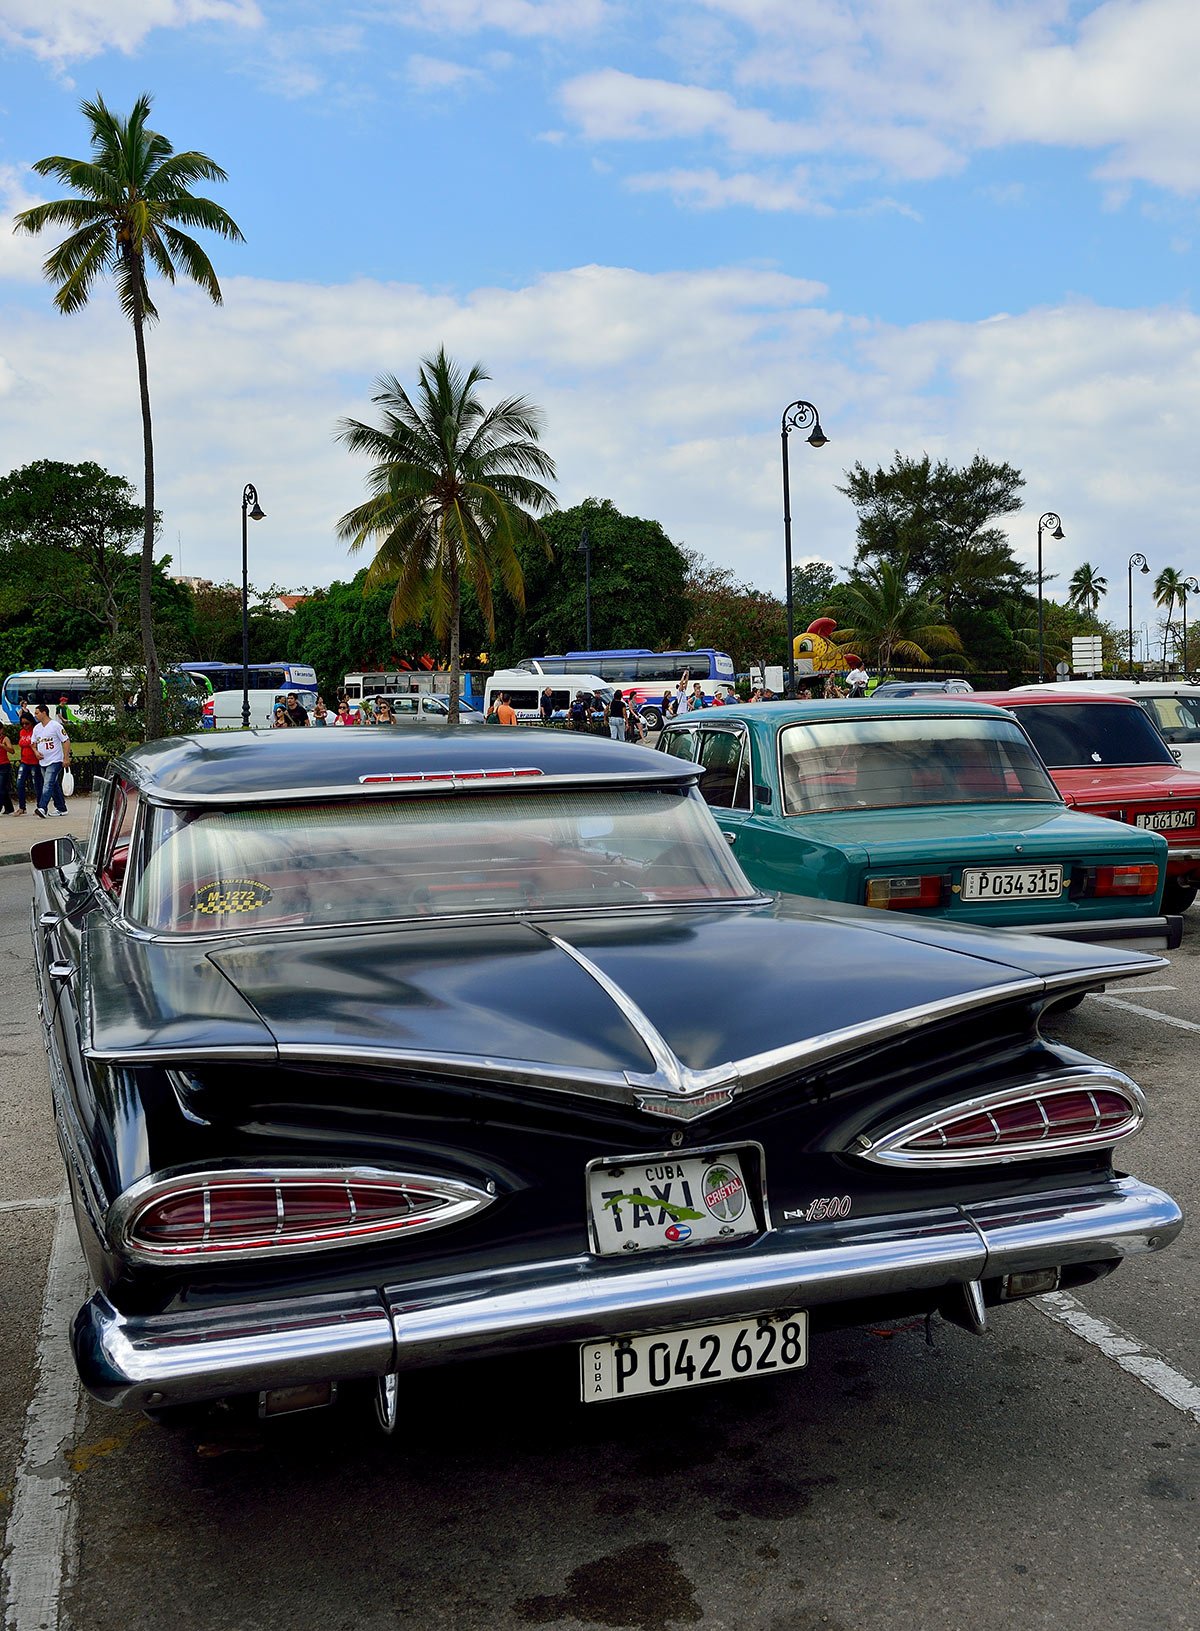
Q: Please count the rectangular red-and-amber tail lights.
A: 2